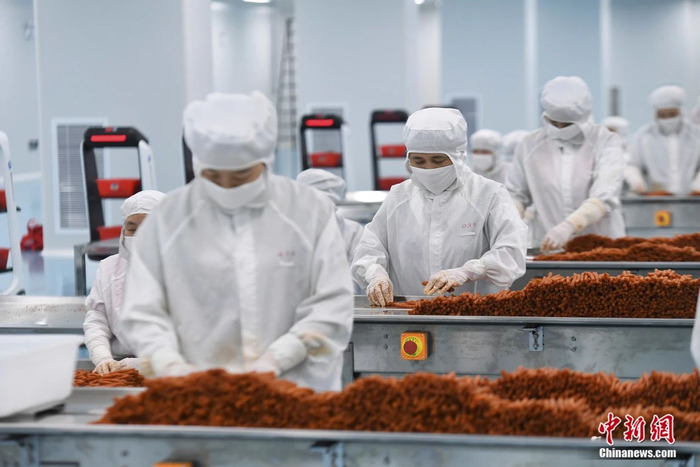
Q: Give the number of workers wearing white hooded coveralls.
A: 9